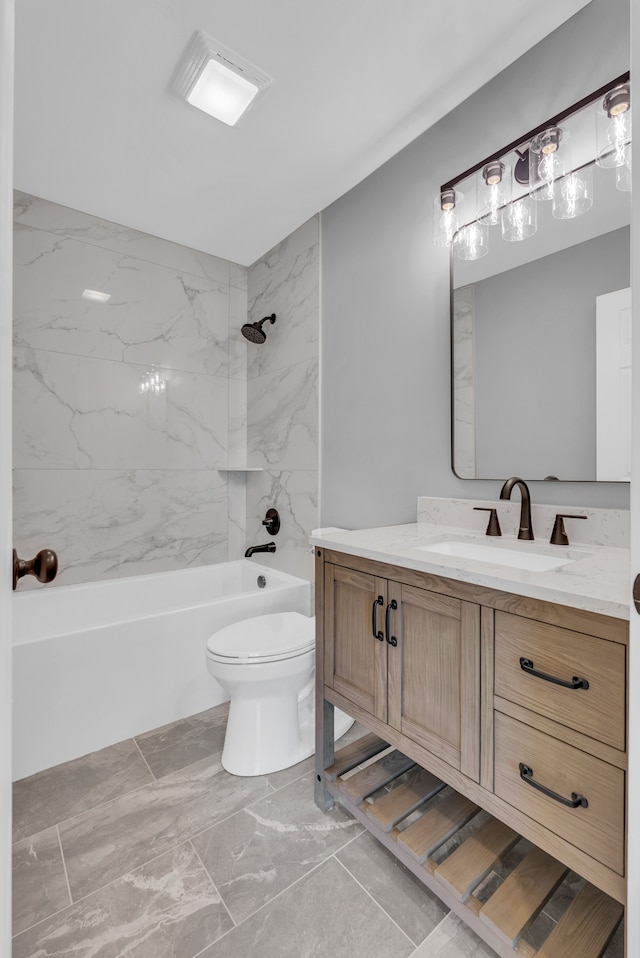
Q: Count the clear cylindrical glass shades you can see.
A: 4